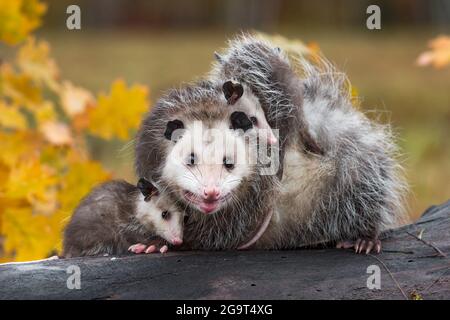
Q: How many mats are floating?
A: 0